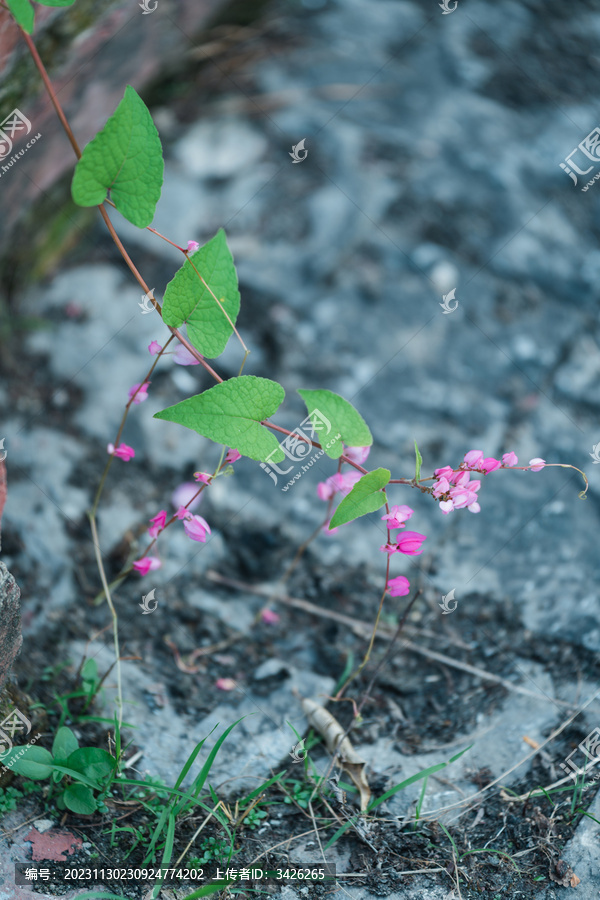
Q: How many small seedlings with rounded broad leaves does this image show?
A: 1